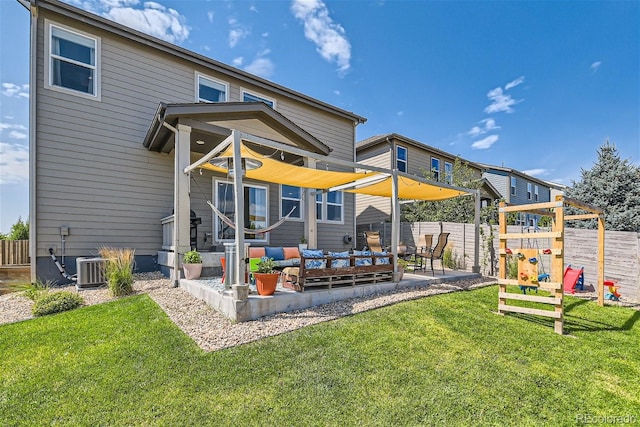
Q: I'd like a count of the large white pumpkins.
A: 0